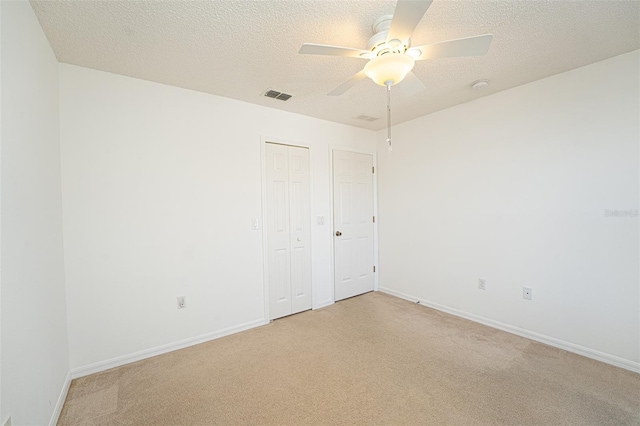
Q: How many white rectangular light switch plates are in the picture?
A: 2